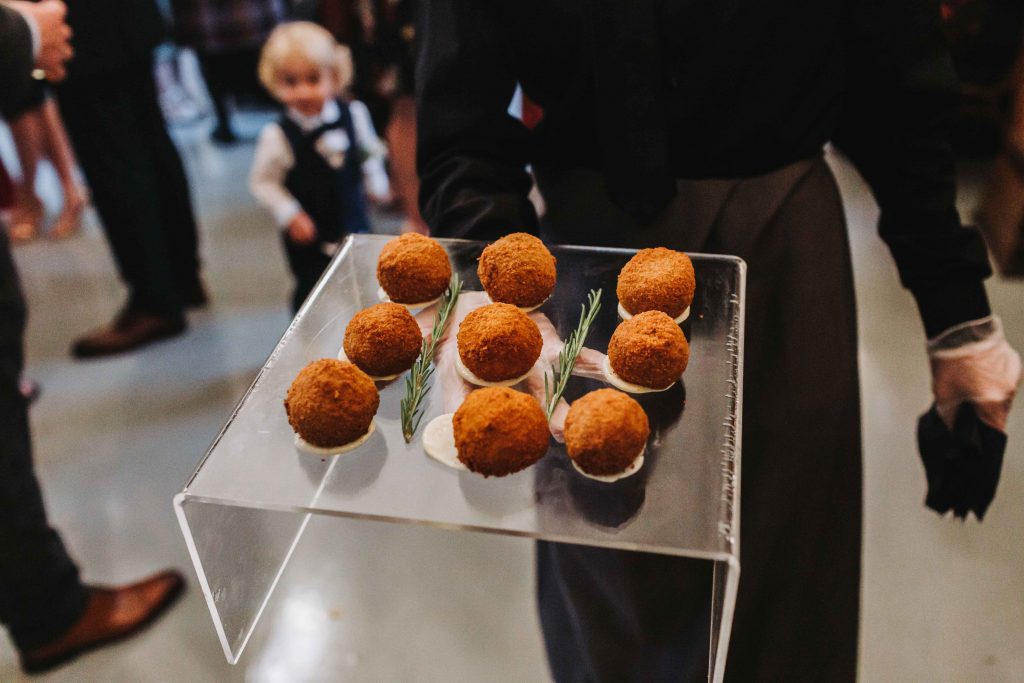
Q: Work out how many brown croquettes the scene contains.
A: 9